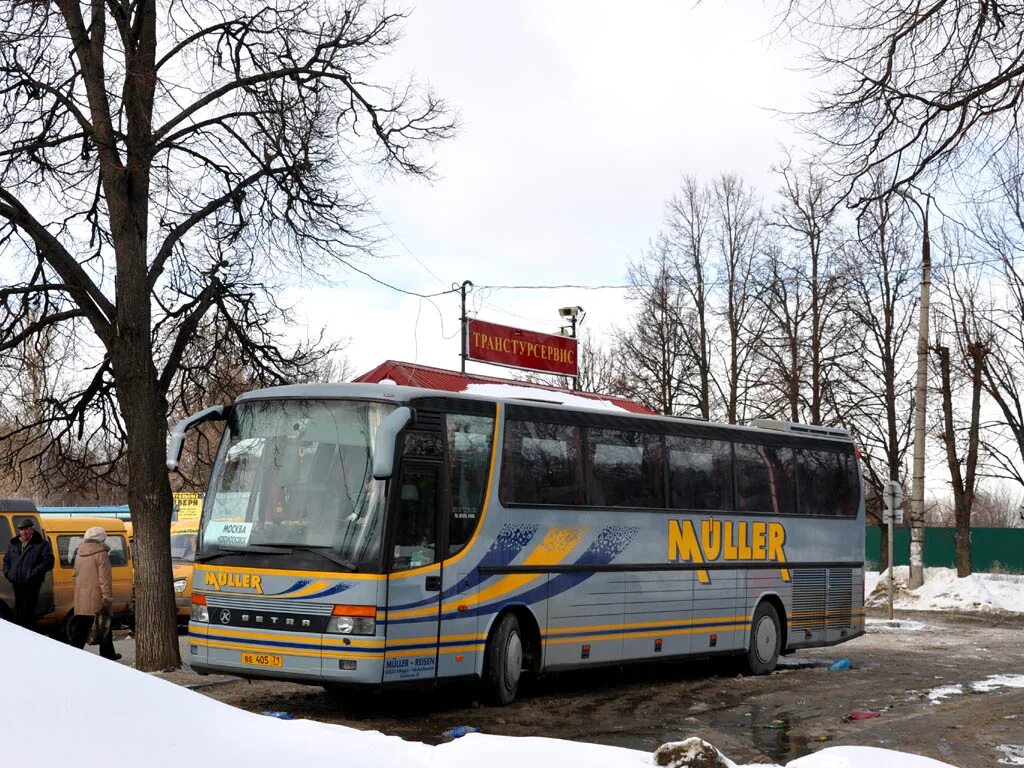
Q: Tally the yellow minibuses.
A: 3